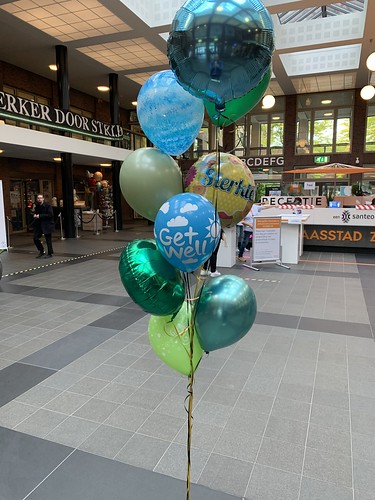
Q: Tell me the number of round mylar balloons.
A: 3